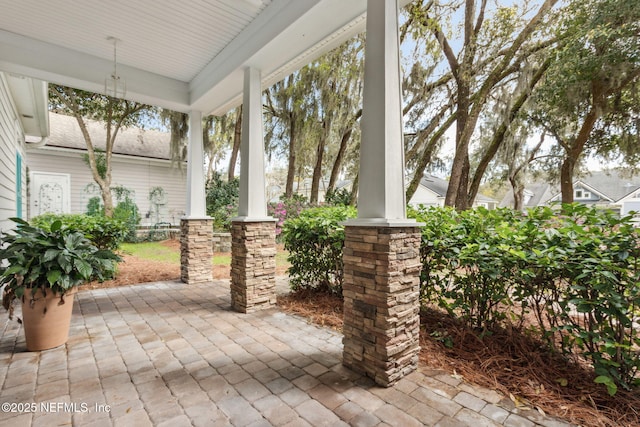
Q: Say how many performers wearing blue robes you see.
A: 0